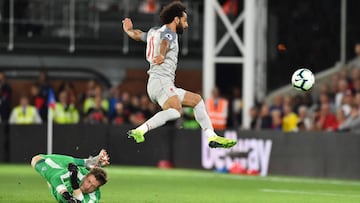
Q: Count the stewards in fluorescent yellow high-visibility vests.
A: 3